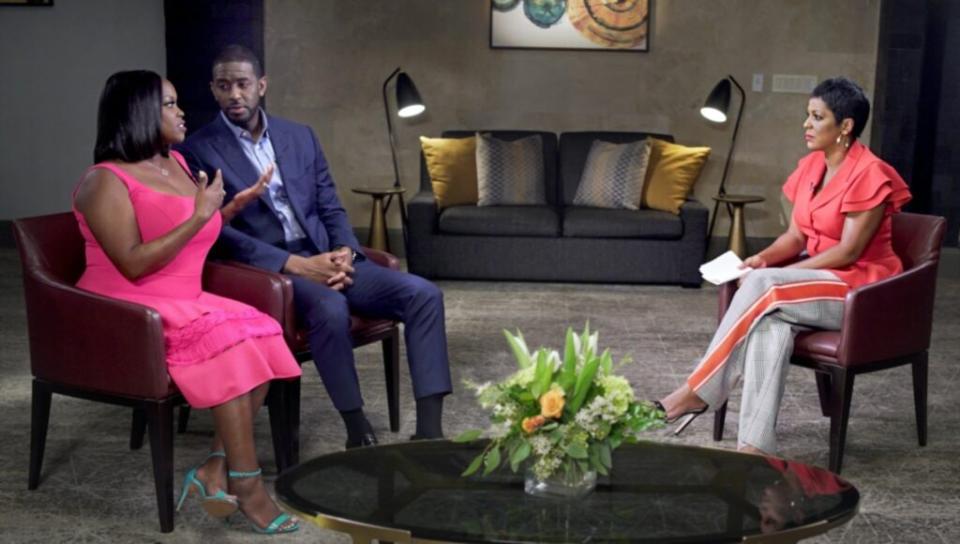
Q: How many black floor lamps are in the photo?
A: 2